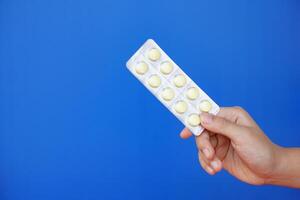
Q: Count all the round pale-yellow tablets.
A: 10